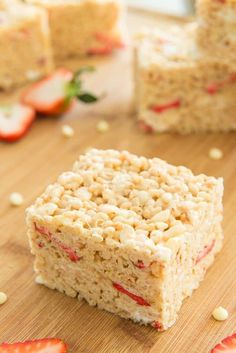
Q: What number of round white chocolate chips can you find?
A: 6